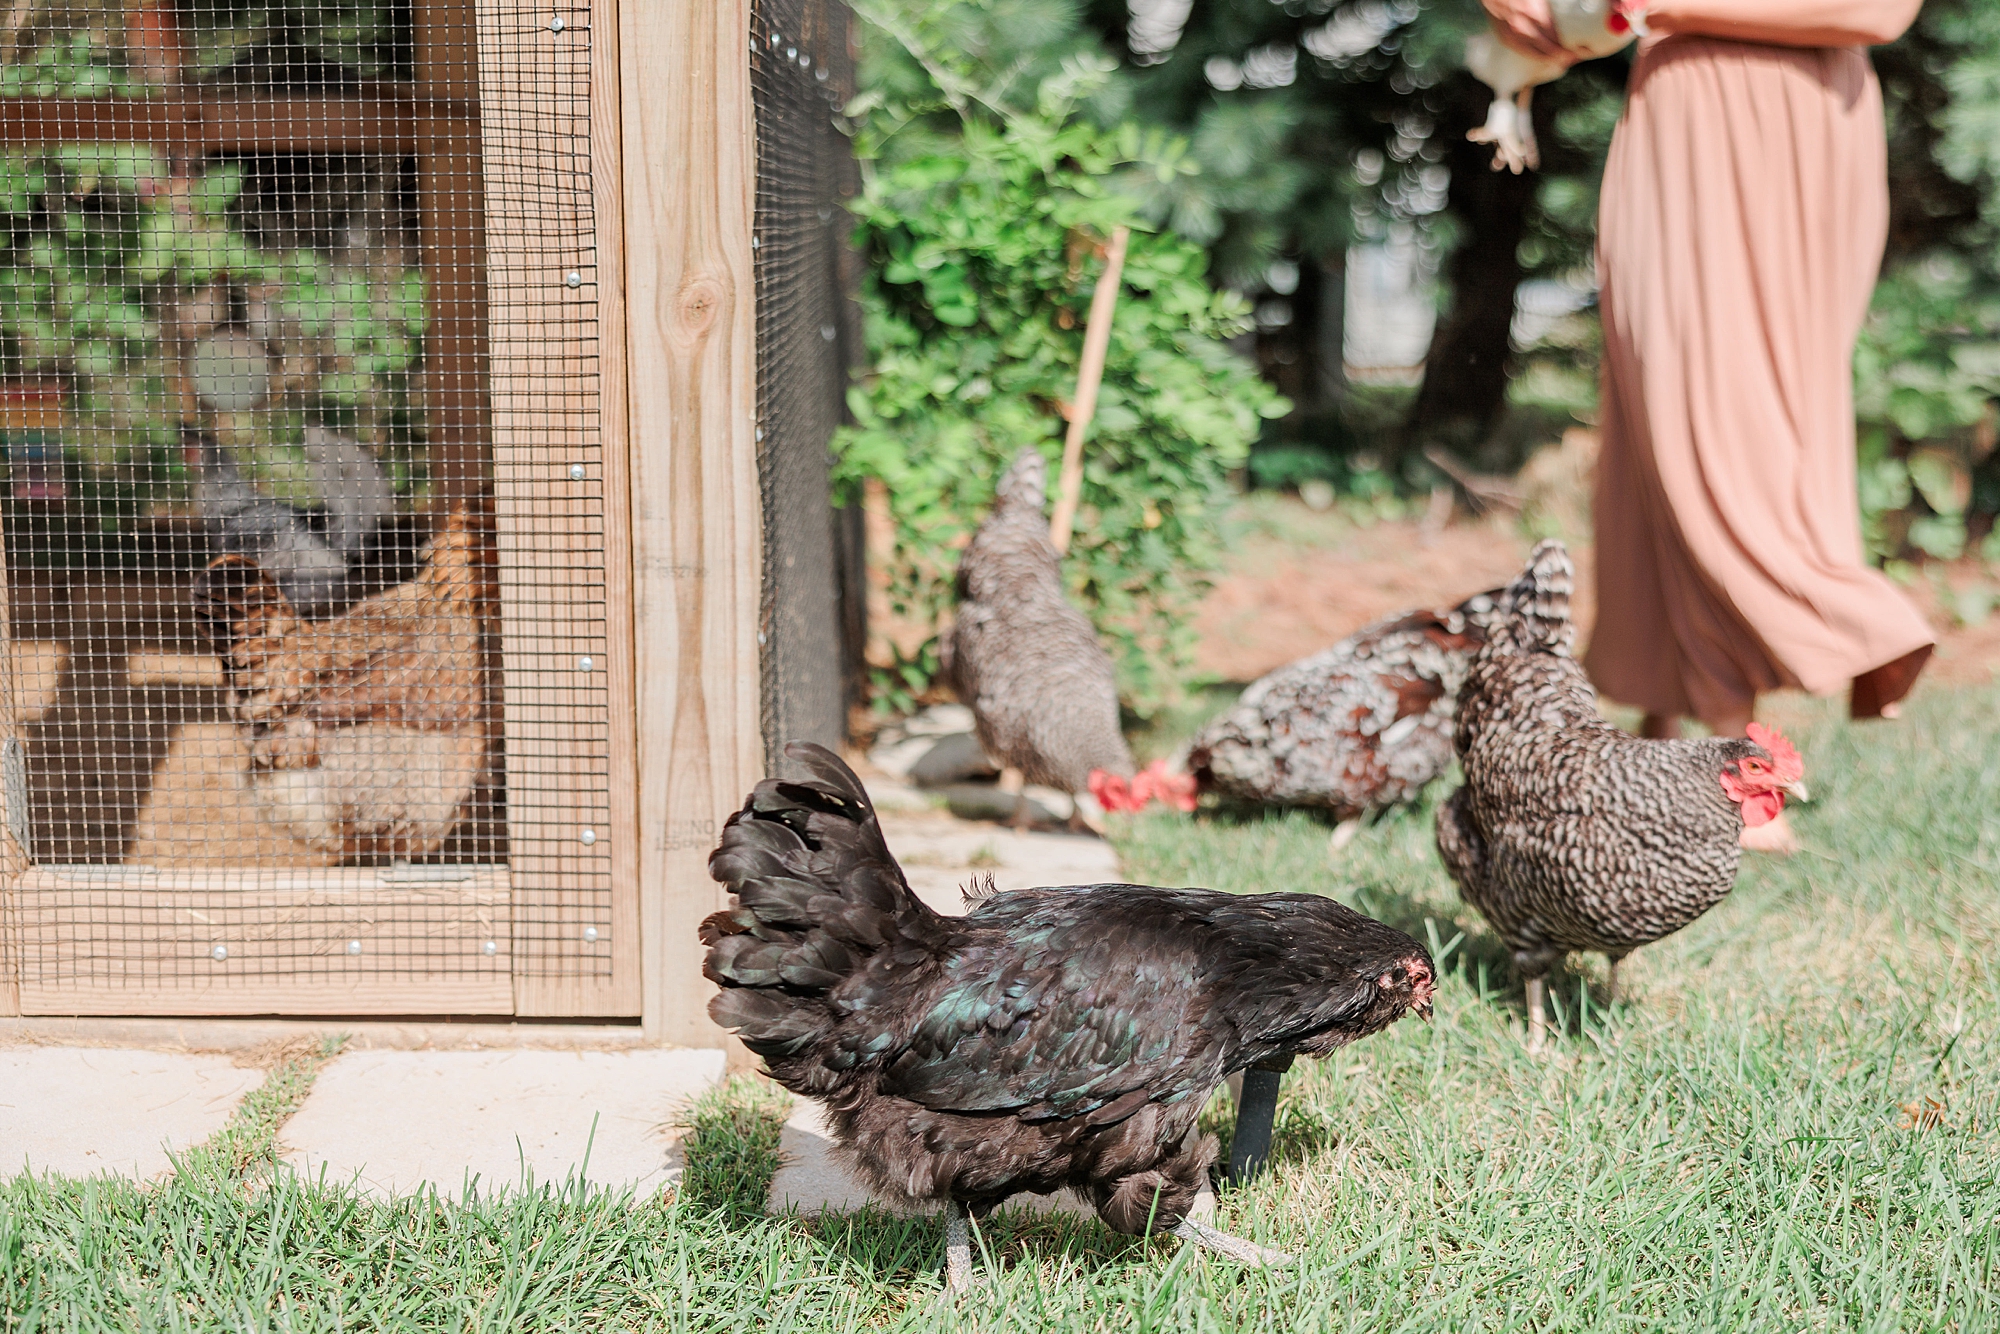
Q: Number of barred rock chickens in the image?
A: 2